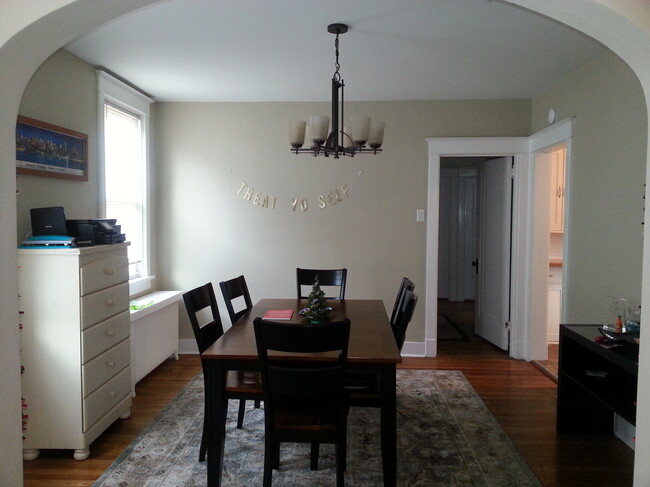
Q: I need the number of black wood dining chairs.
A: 6